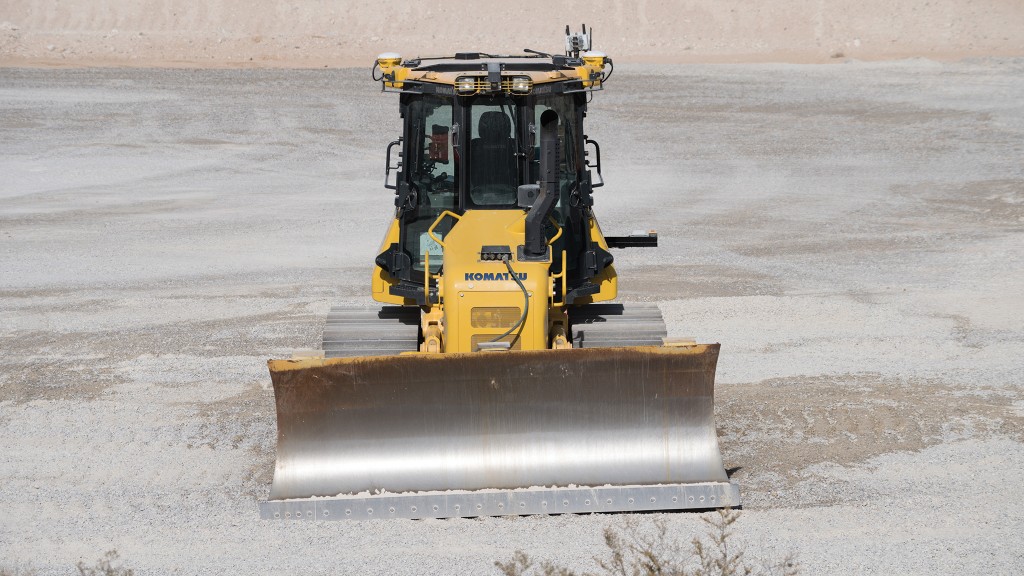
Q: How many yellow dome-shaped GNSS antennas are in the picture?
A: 2